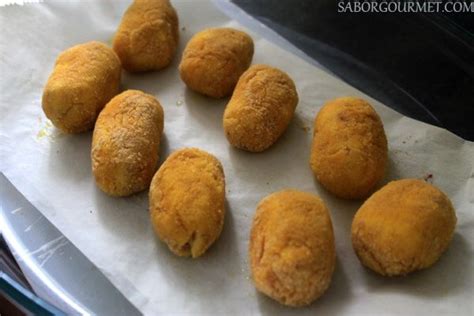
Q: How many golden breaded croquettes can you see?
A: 9